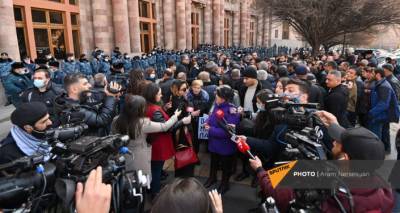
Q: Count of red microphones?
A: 2